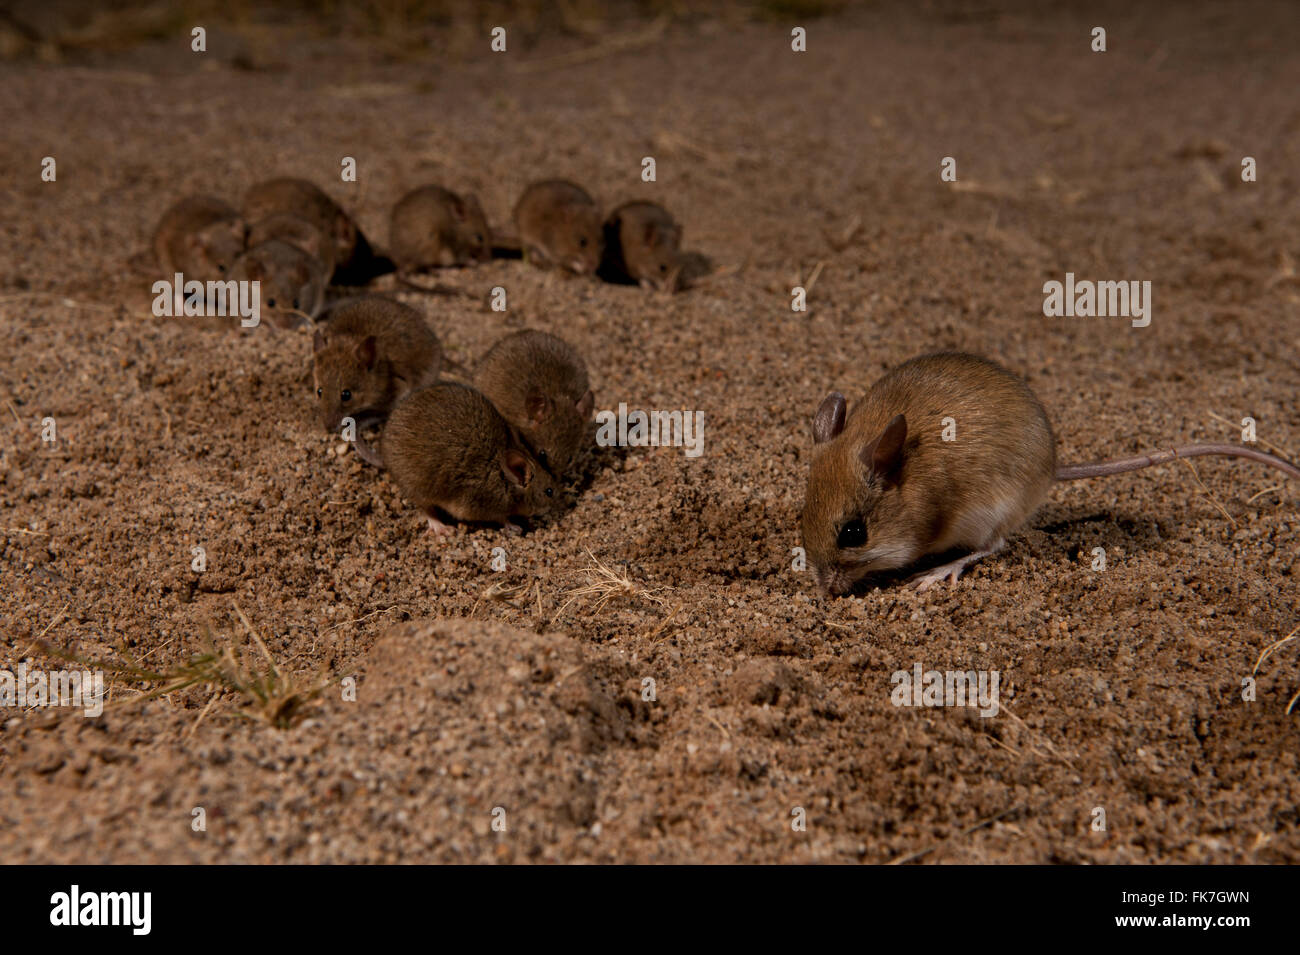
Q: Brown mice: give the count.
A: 11